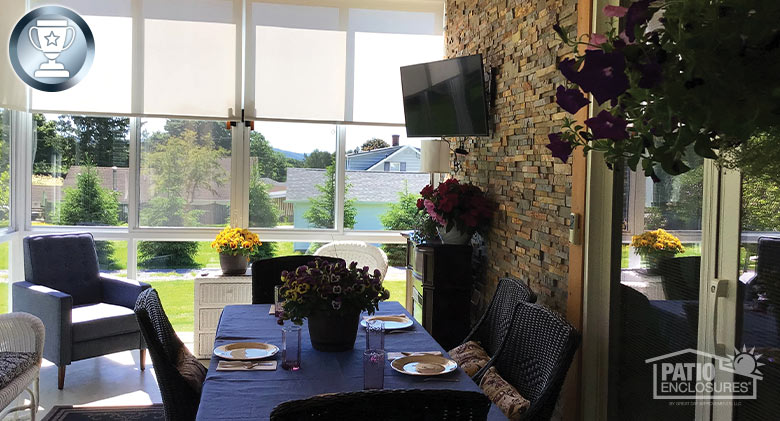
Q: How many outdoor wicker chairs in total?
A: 7